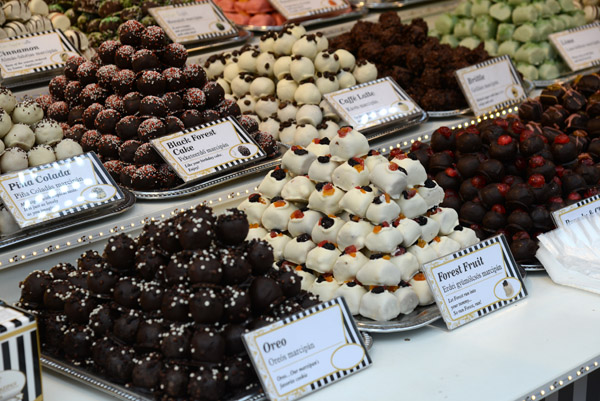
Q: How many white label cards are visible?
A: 11